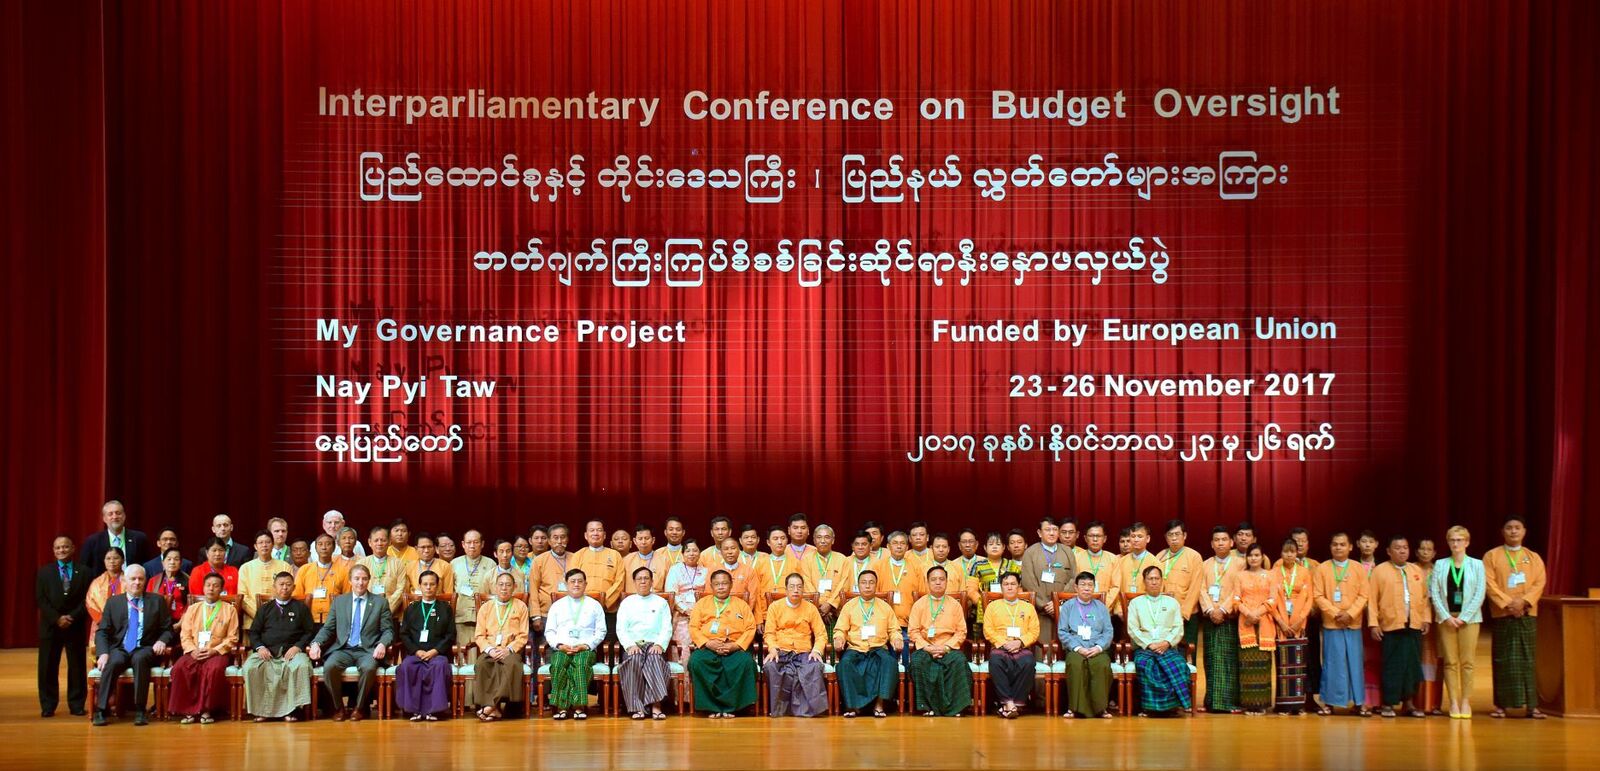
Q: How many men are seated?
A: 15